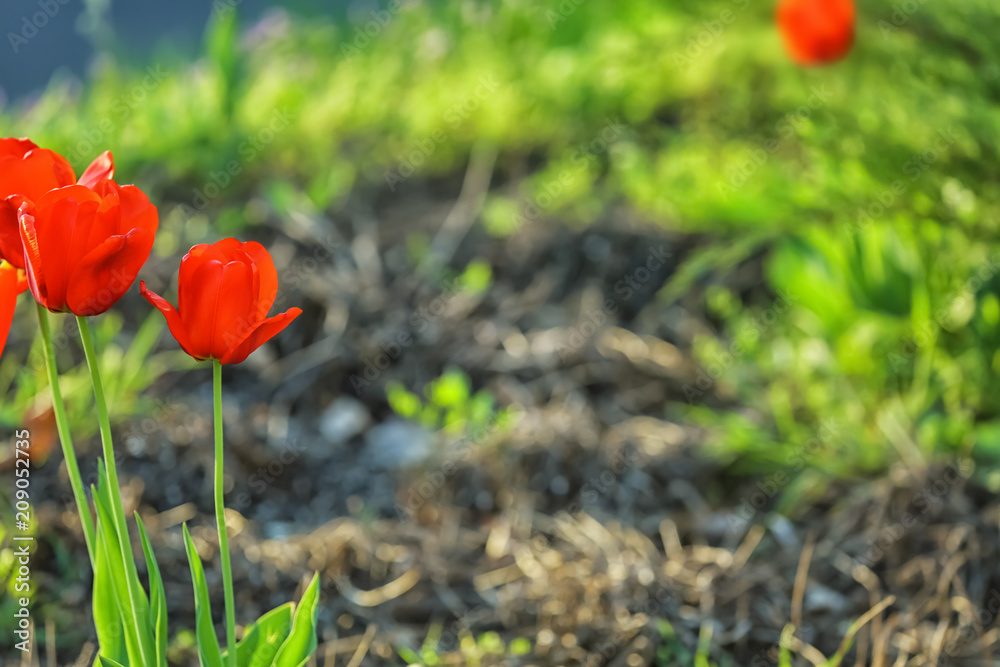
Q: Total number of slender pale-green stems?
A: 3